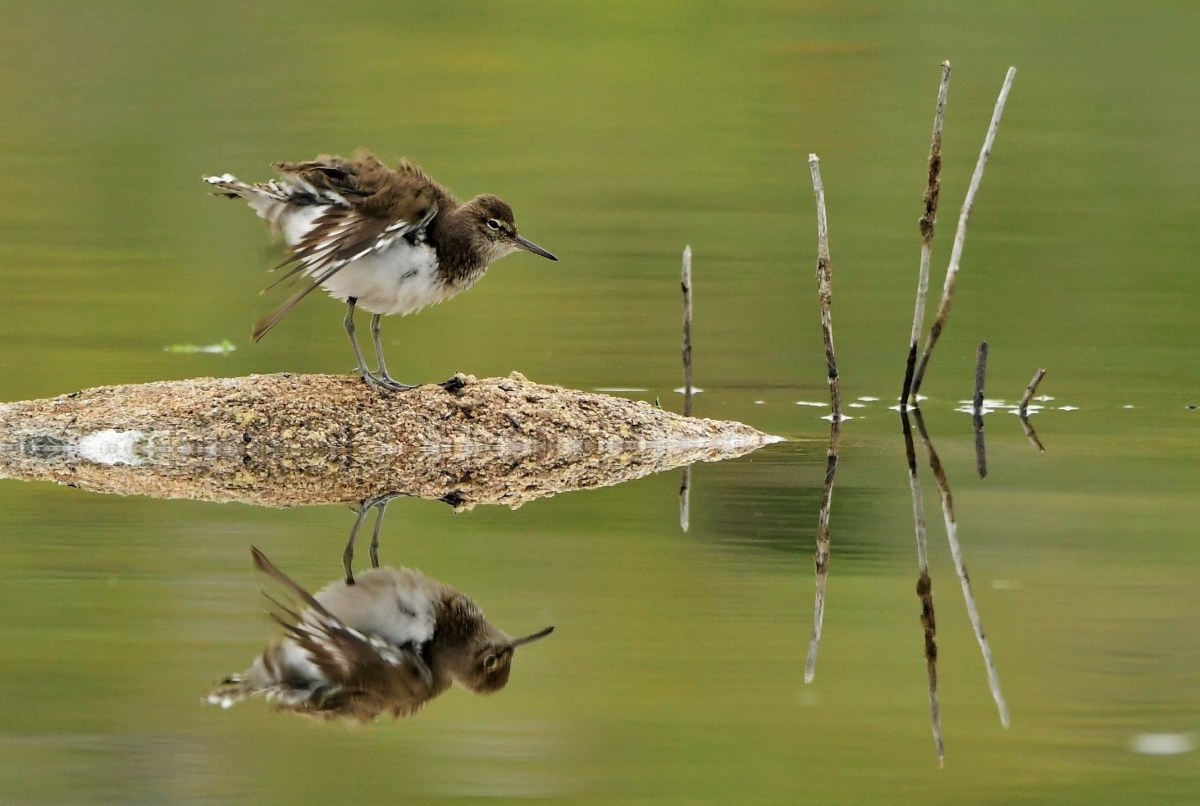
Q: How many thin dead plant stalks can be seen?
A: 6